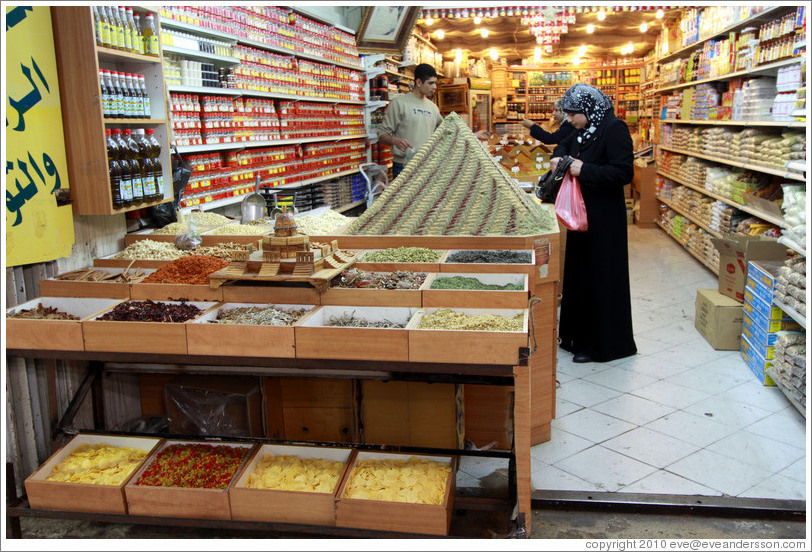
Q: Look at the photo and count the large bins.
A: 4